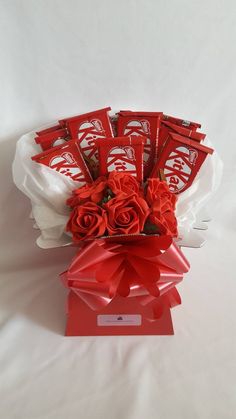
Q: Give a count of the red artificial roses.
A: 6